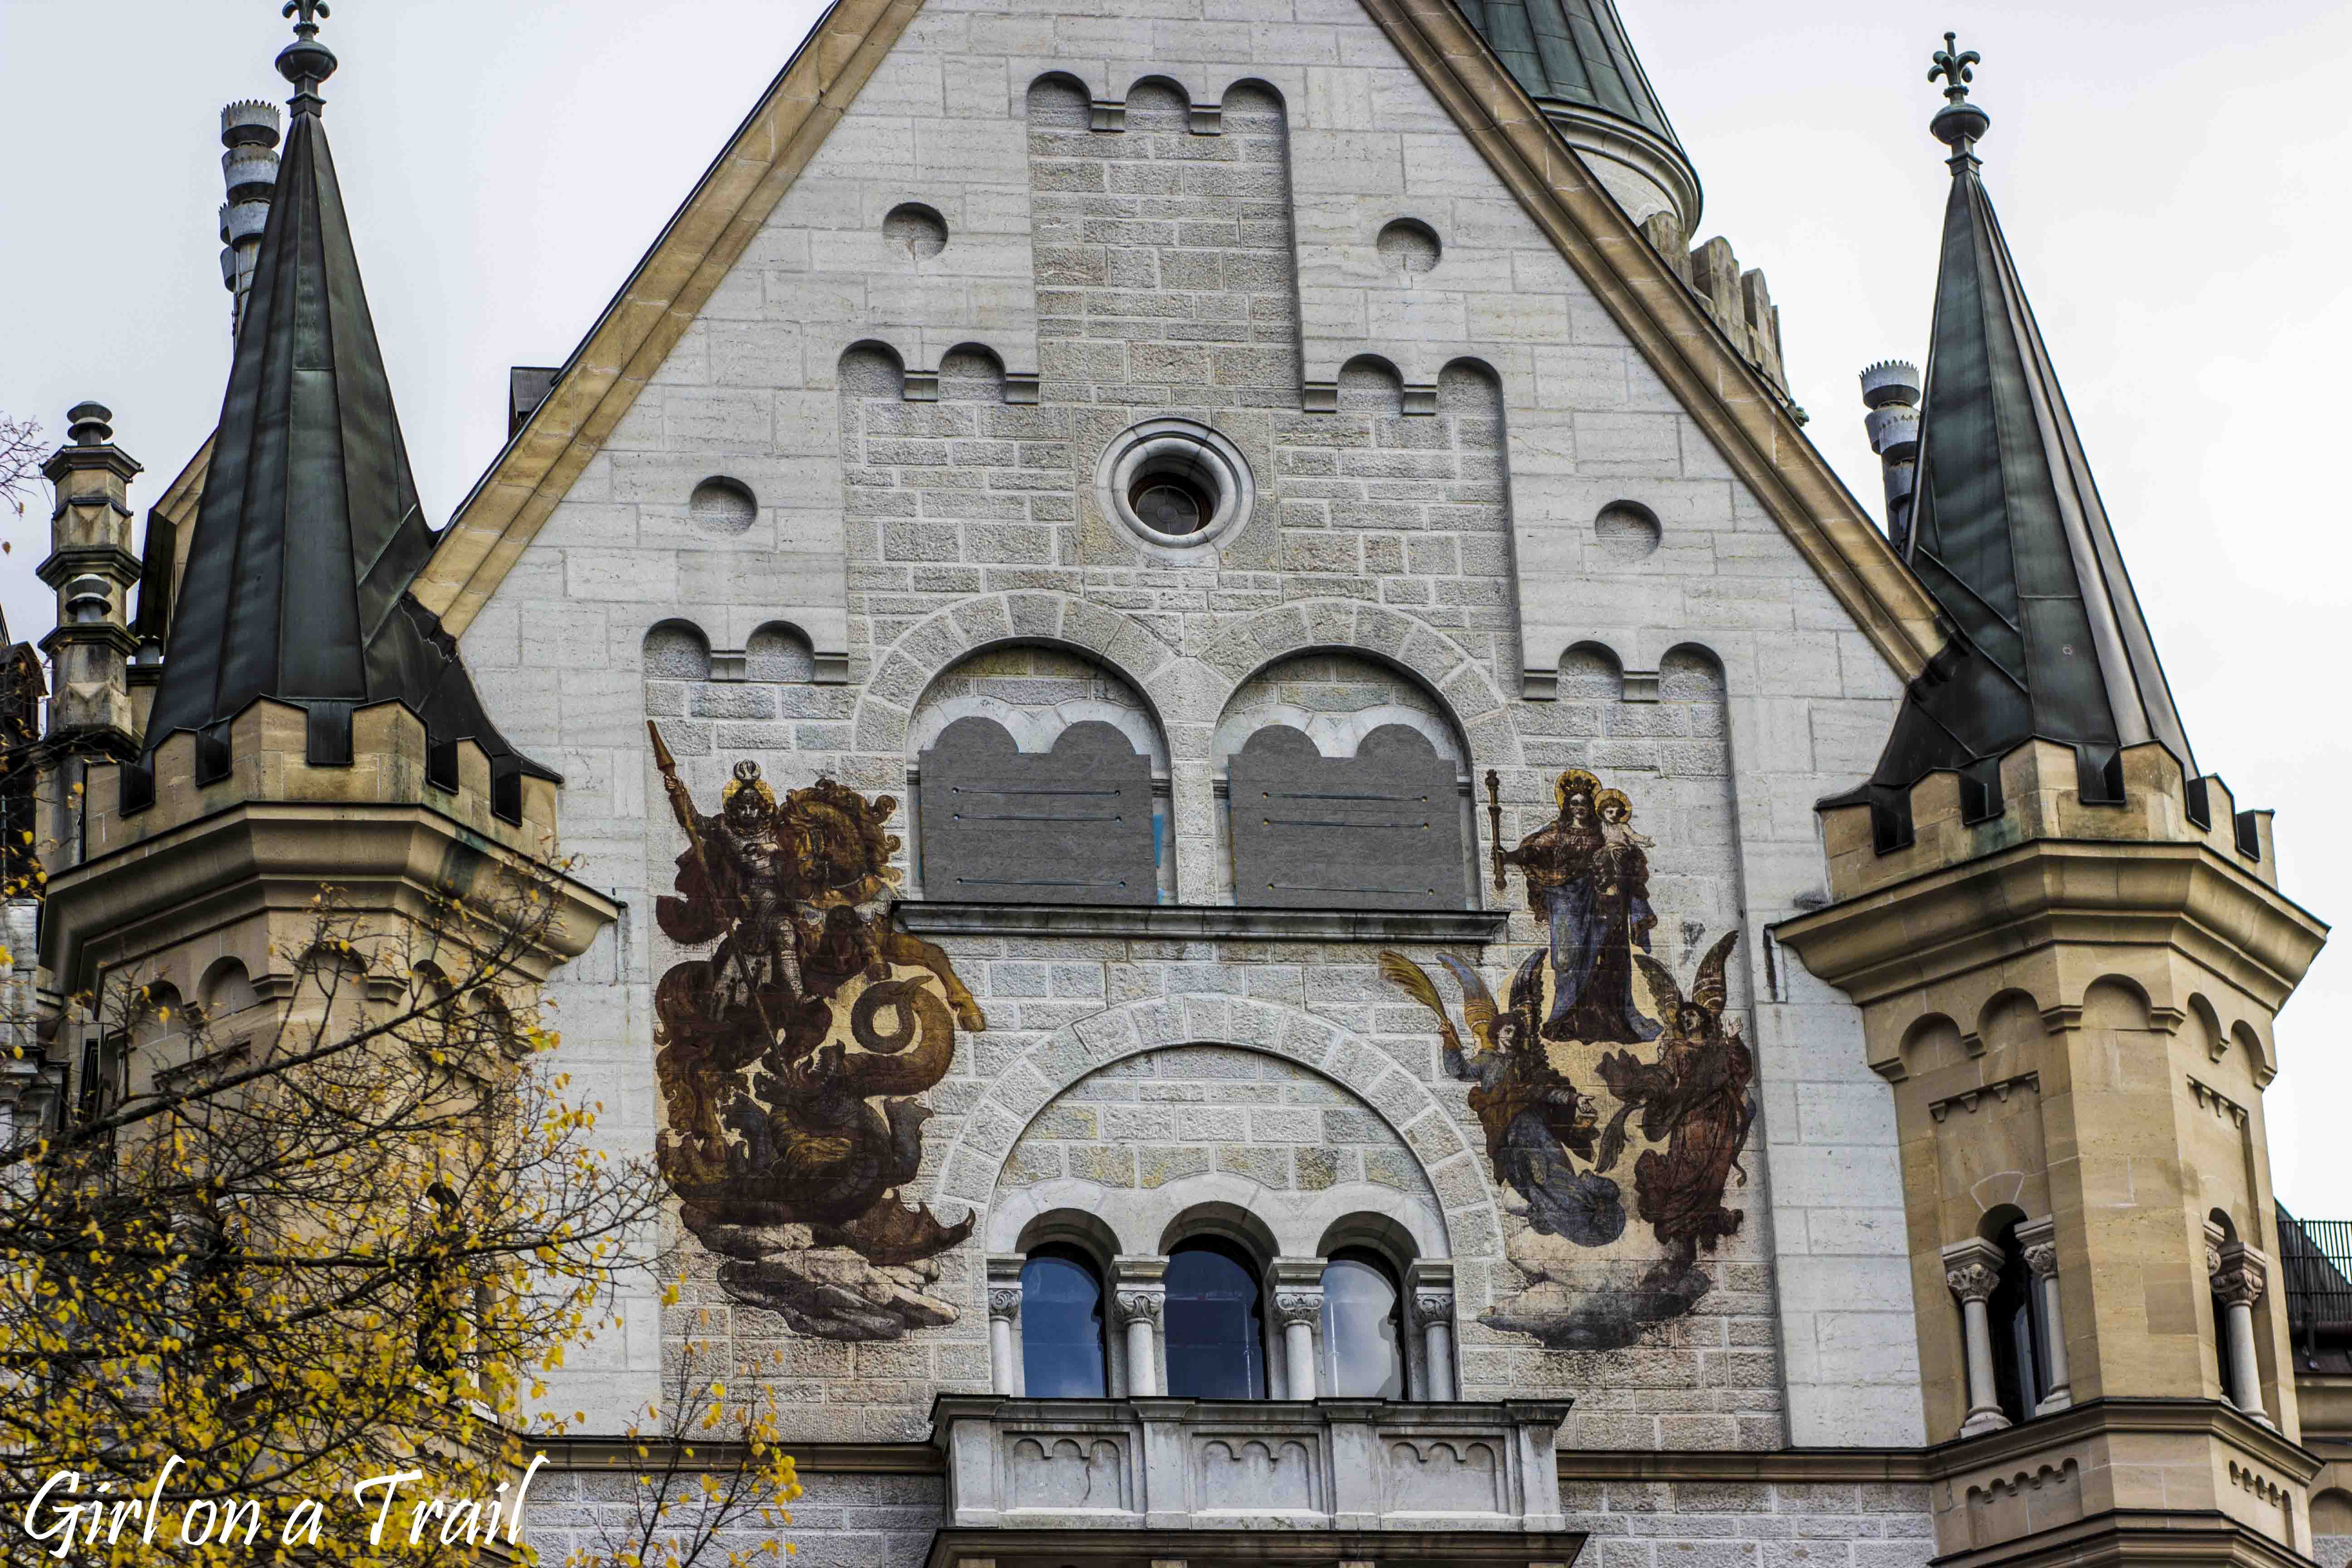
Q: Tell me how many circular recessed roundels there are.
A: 4